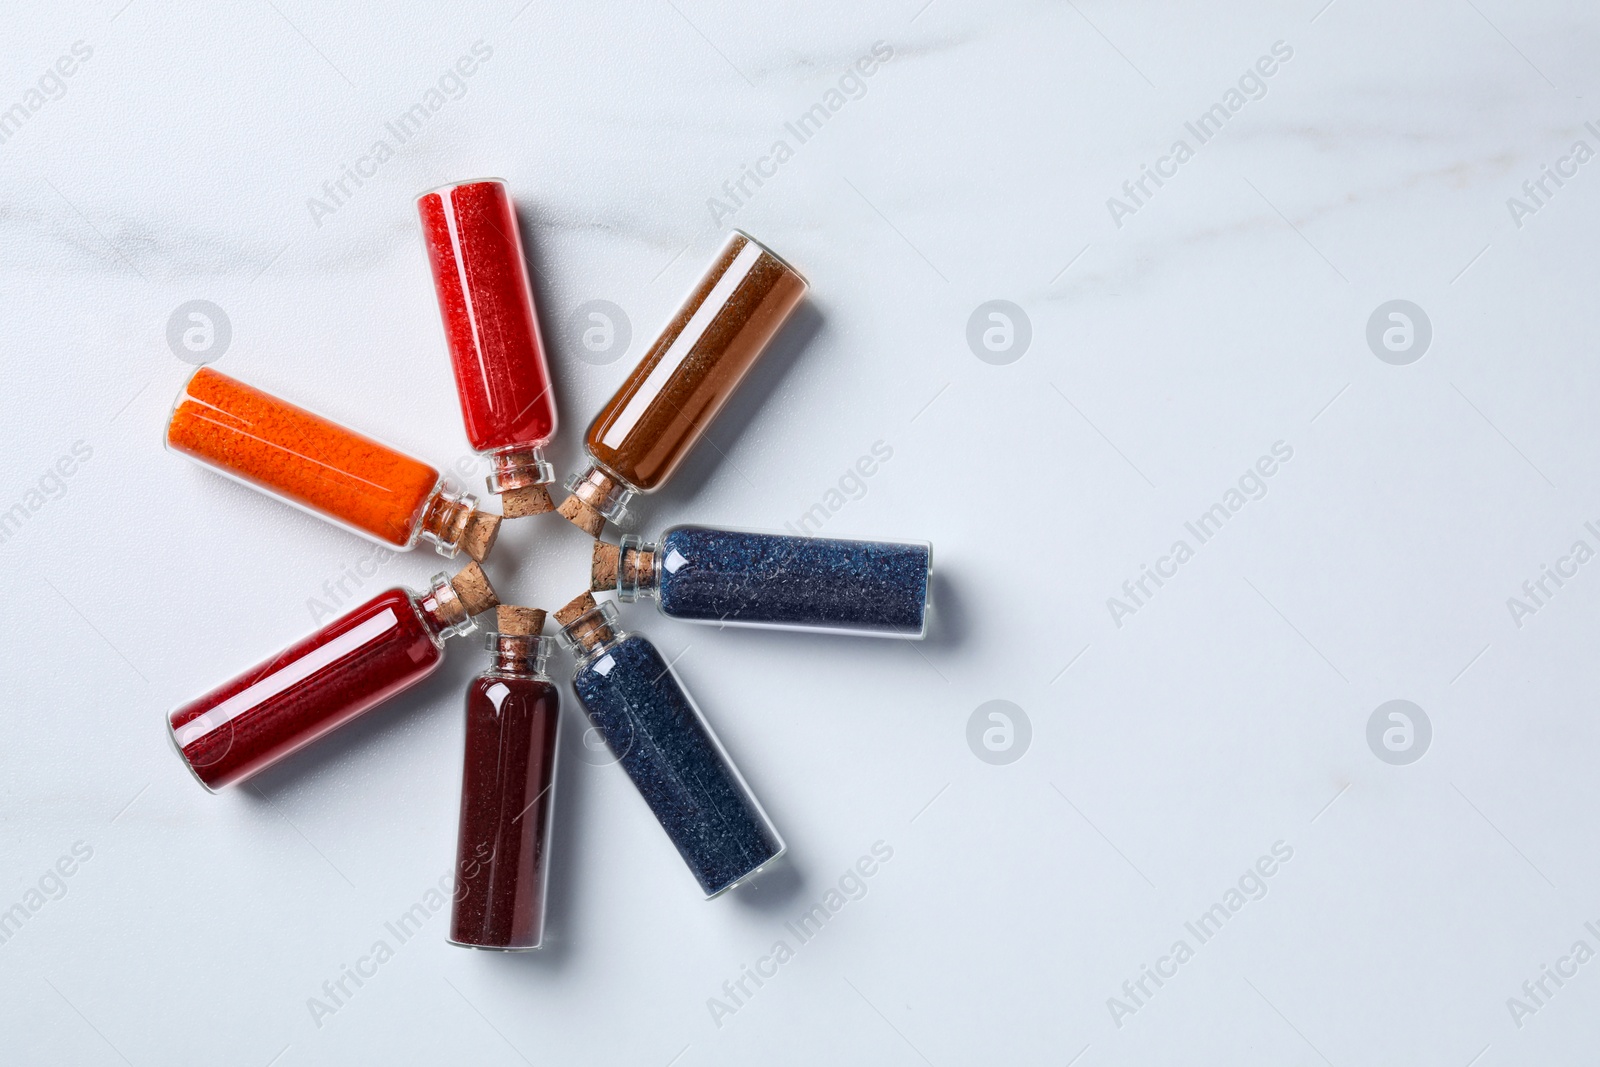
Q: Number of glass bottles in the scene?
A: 7